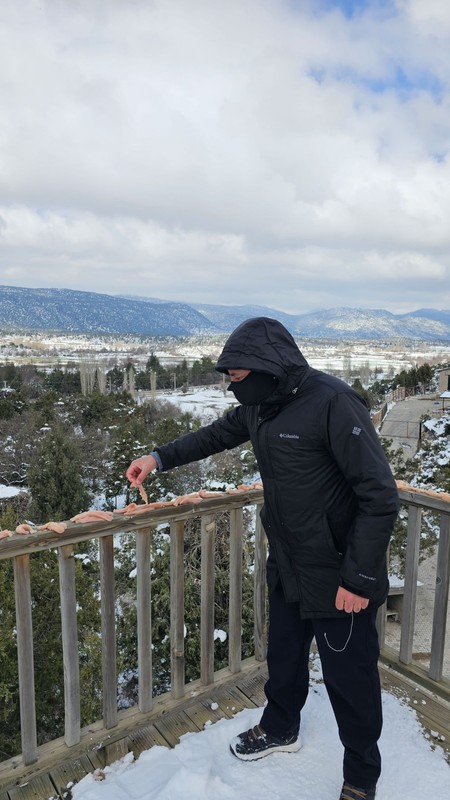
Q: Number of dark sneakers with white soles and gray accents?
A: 2